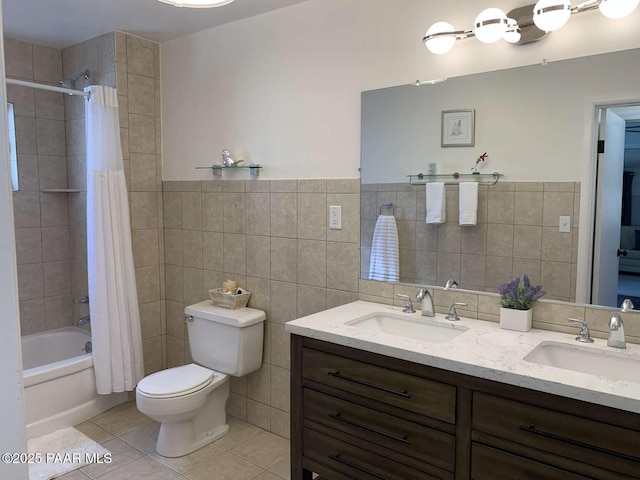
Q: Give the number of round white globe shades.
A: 5